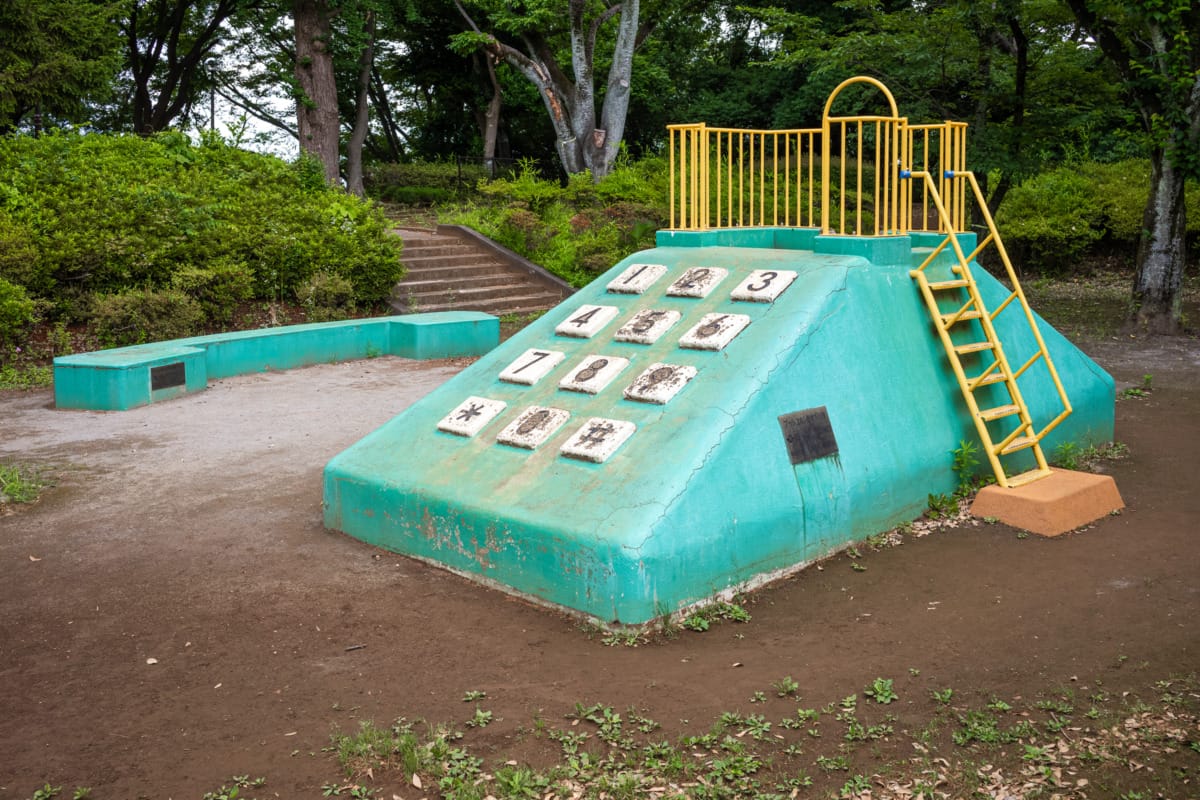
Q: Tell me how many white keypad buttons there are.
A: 12